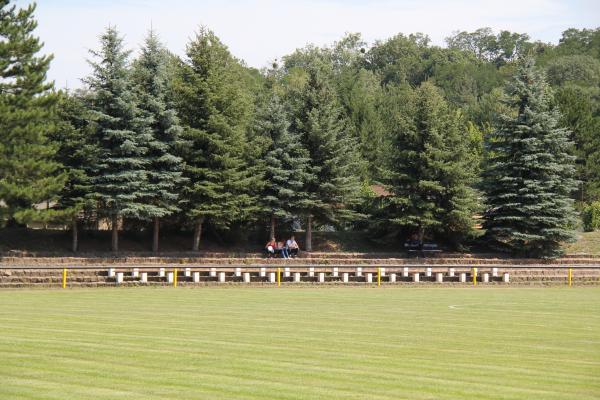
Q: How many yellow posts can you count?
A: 6